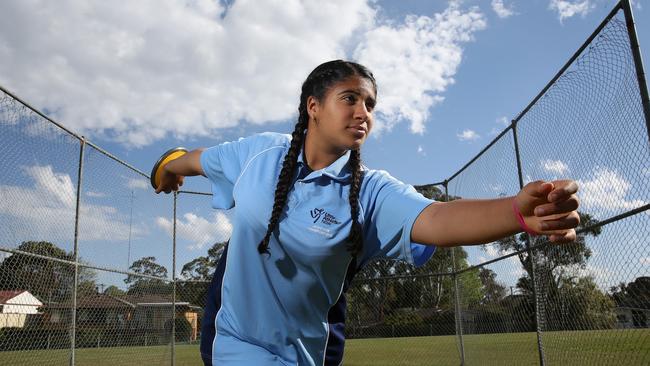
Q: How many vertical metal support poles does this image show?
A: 5